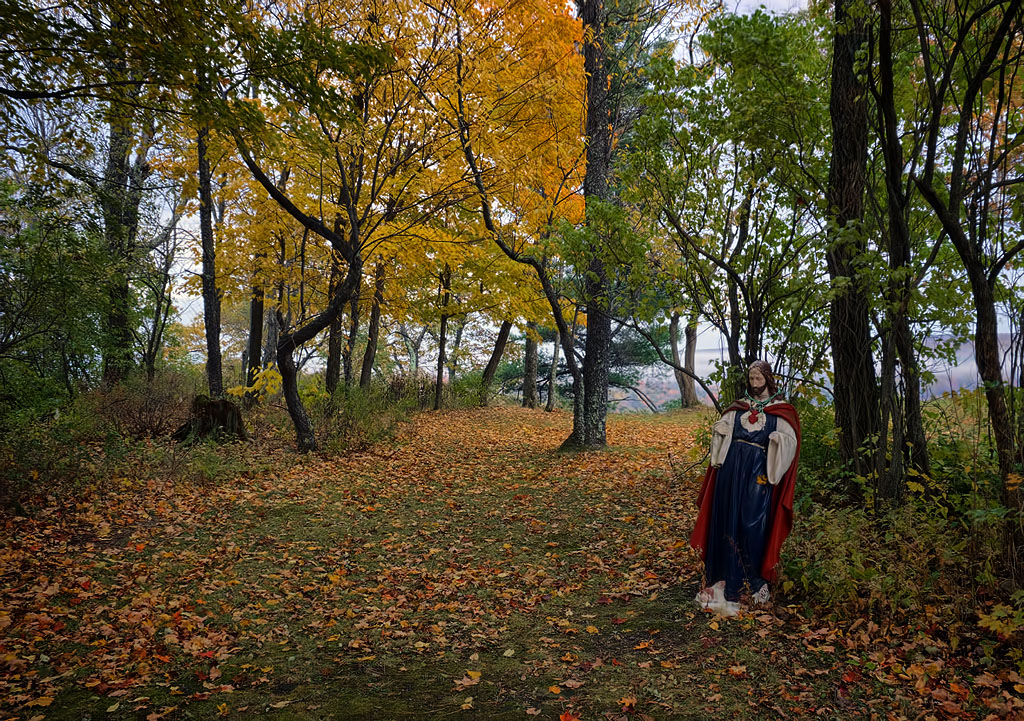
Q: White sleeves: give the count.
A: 2